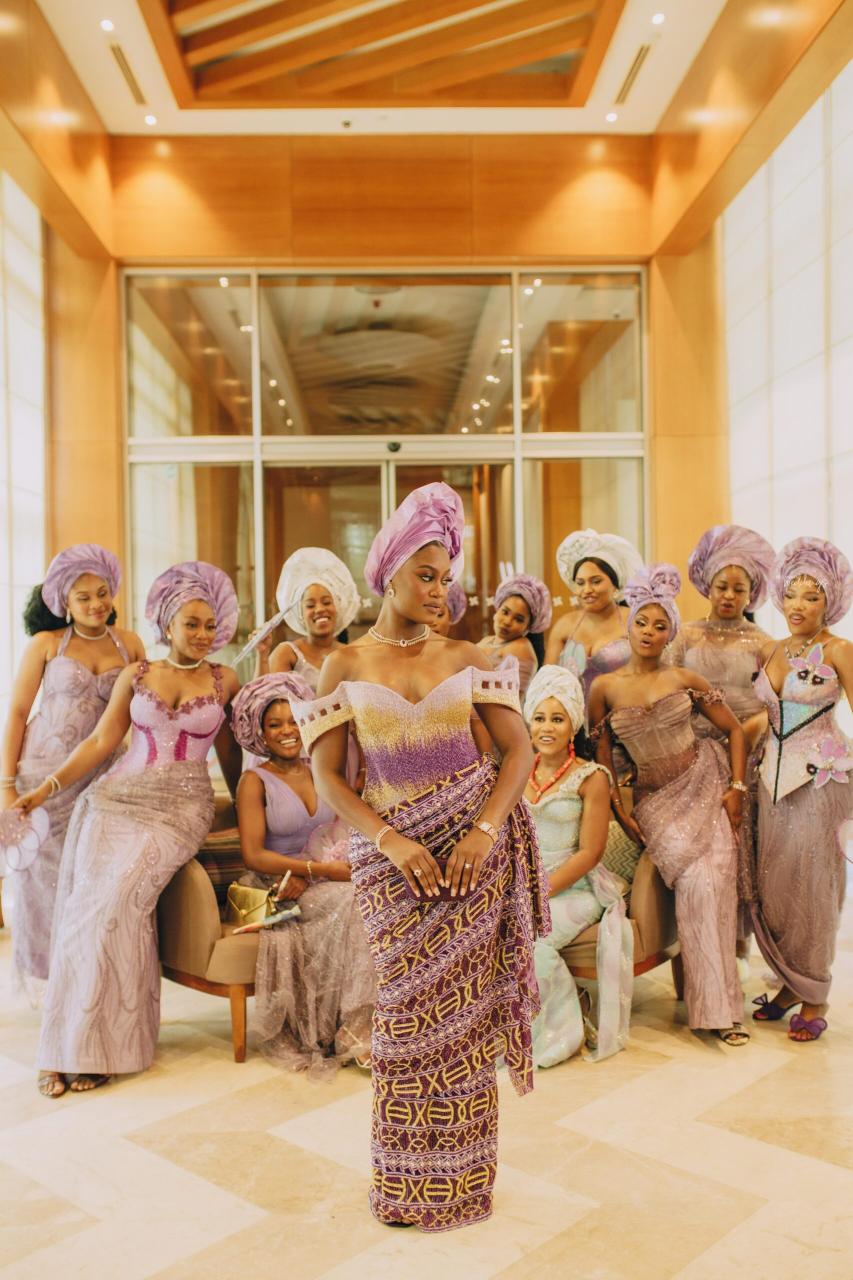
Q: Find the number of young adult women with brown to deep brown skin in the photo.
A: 12